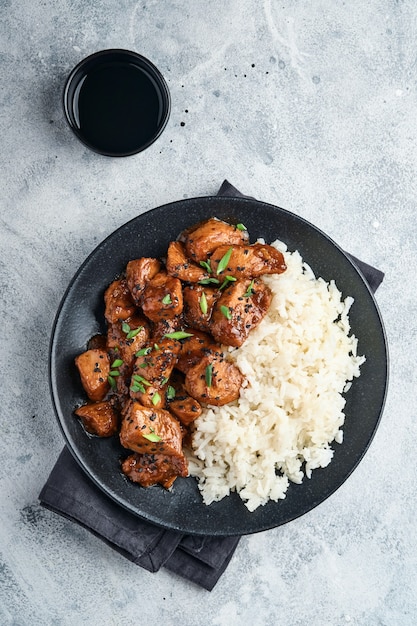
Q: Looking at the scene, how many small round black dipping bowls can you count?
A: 1